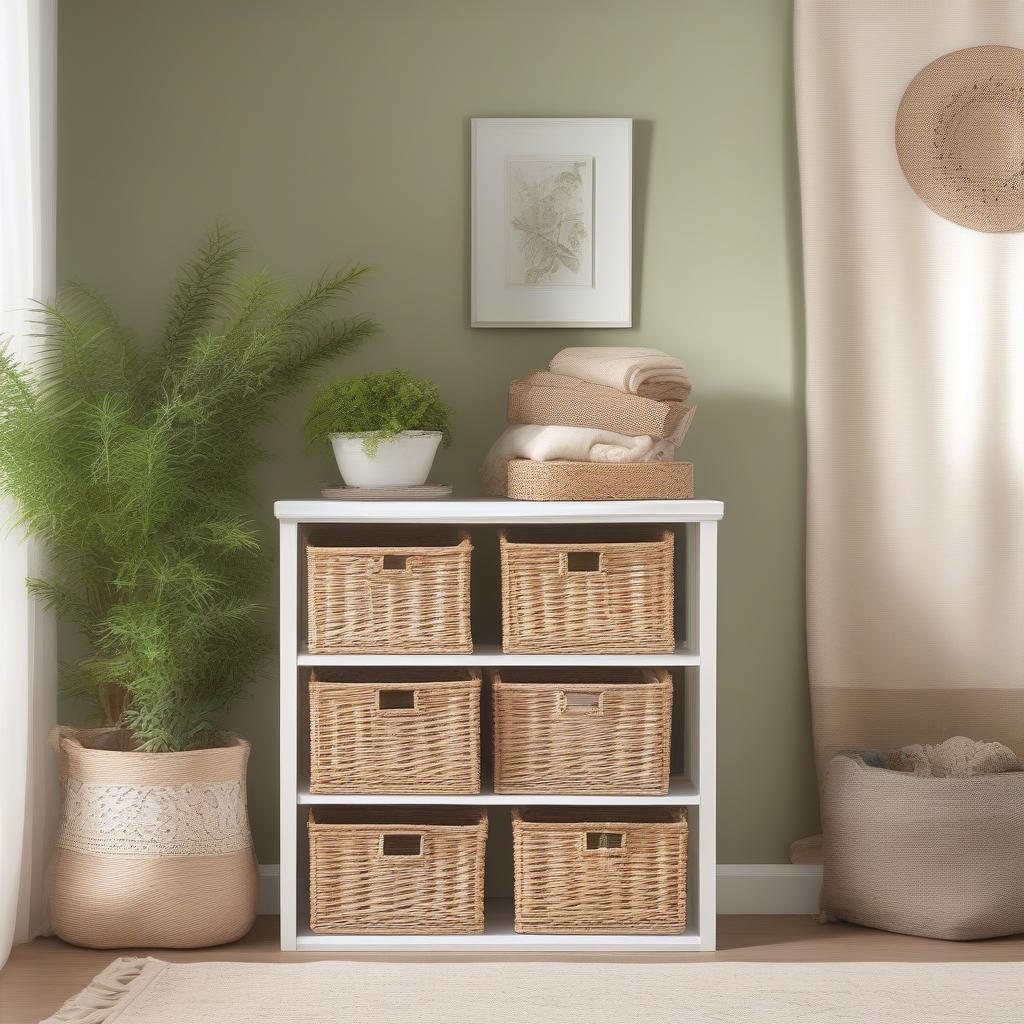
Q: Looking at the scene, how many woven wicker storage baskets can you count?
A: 6